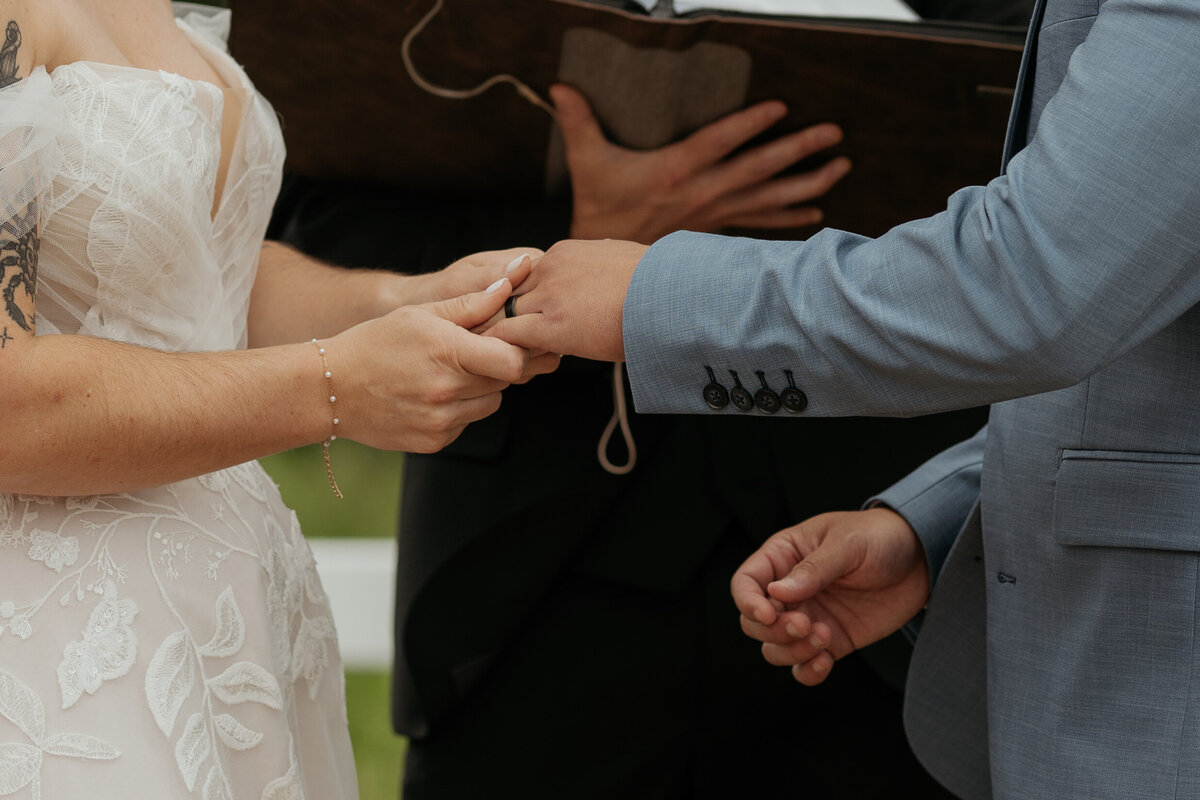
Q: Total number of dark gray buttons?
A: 4